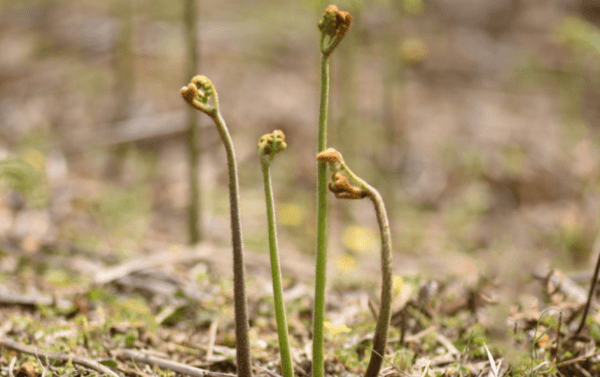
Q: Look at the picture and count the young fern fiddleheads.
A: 4